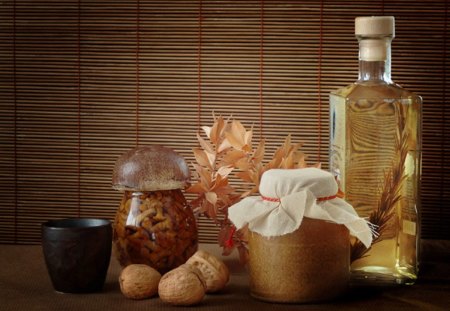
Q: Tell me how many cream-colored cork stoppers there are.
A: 1